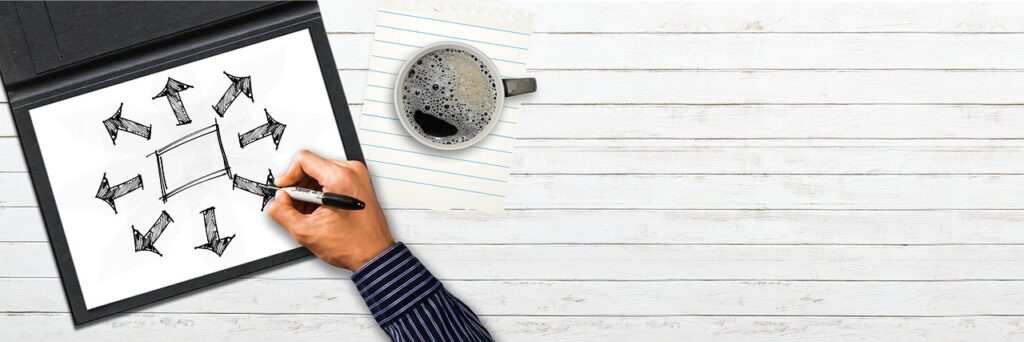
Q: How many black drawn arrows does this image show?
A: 8